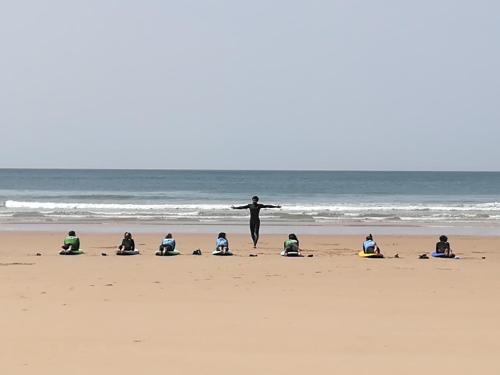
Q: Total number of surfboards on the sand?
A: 7